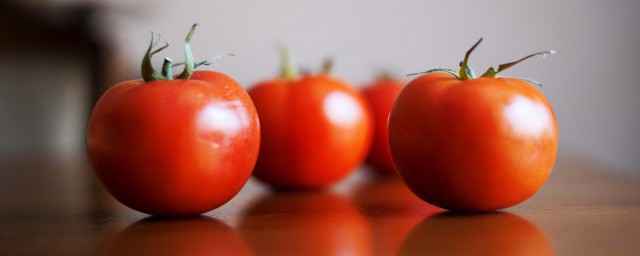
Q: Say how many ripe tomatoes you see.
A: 4